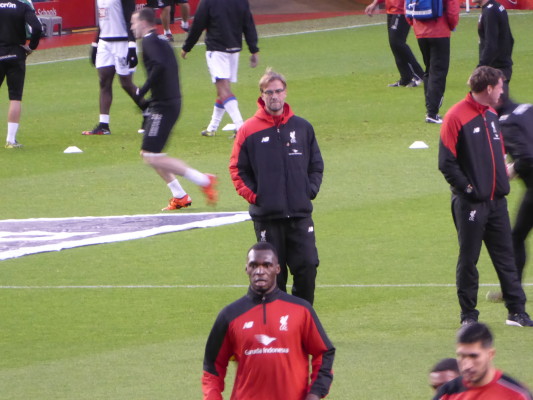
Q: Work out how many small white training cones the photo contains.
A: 3